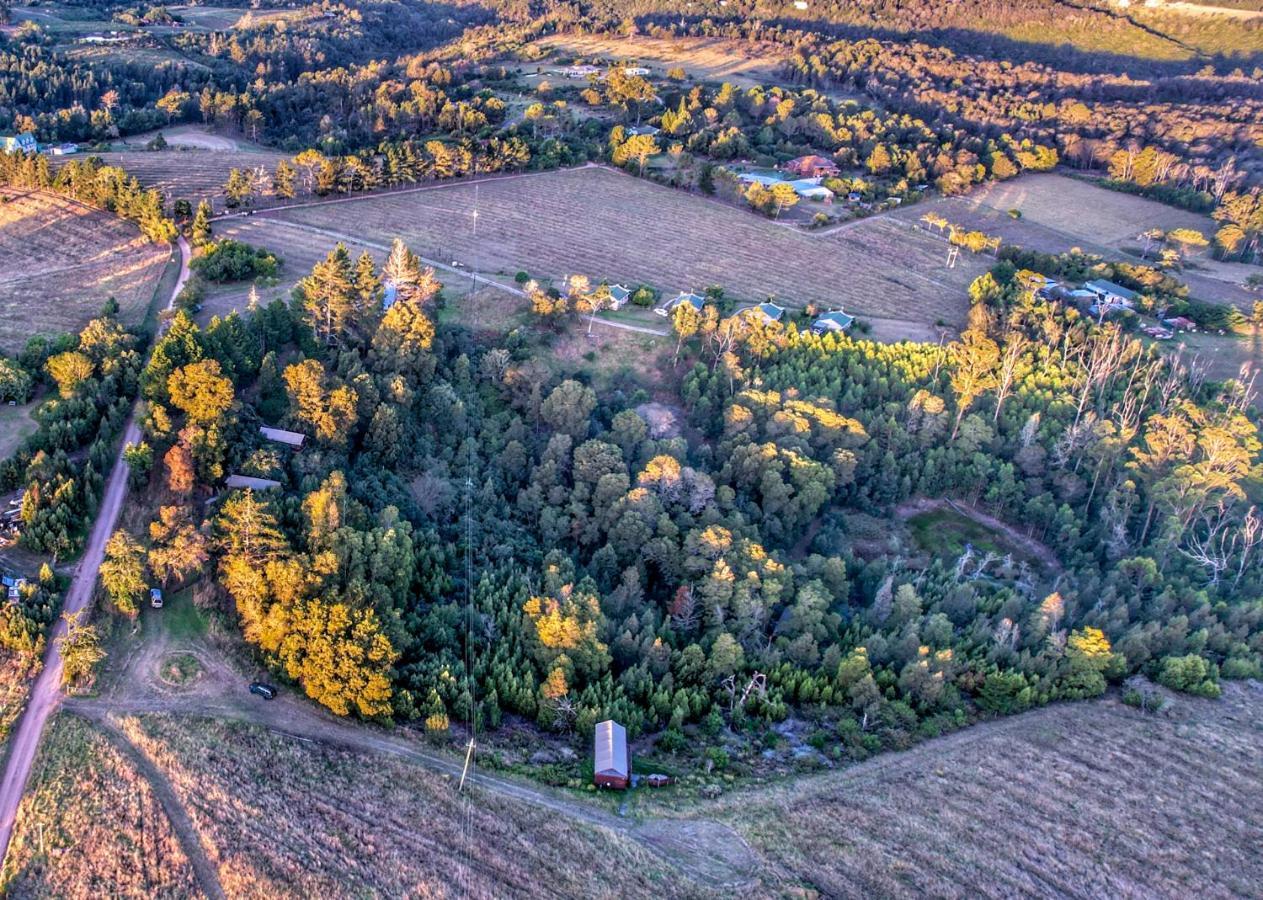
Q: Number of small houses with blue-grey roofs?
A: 4